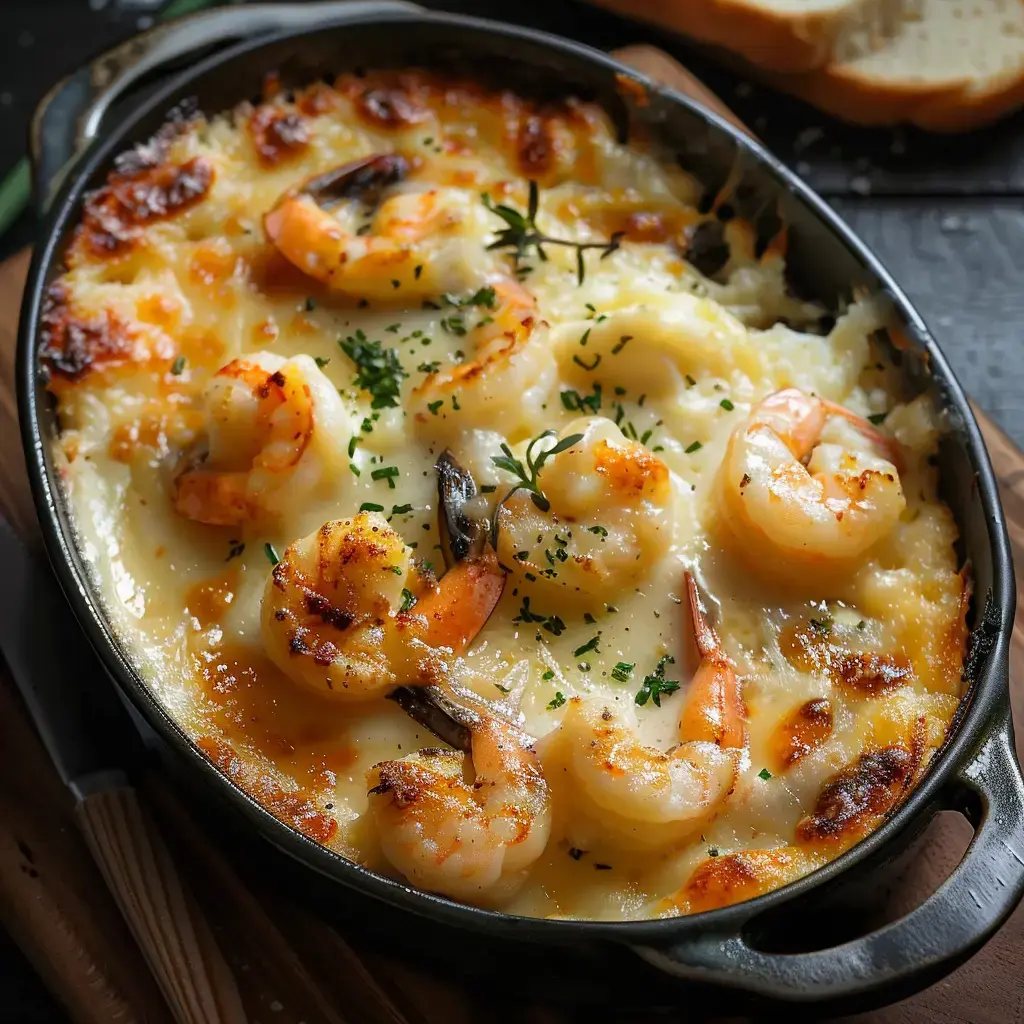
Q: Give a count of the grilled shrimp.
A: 8